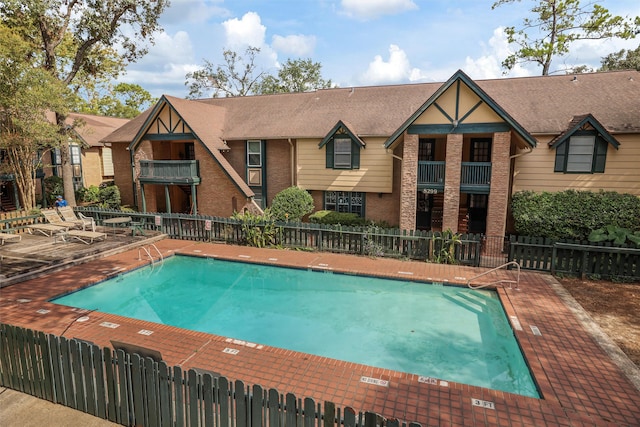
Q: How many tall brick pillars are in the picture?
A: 3